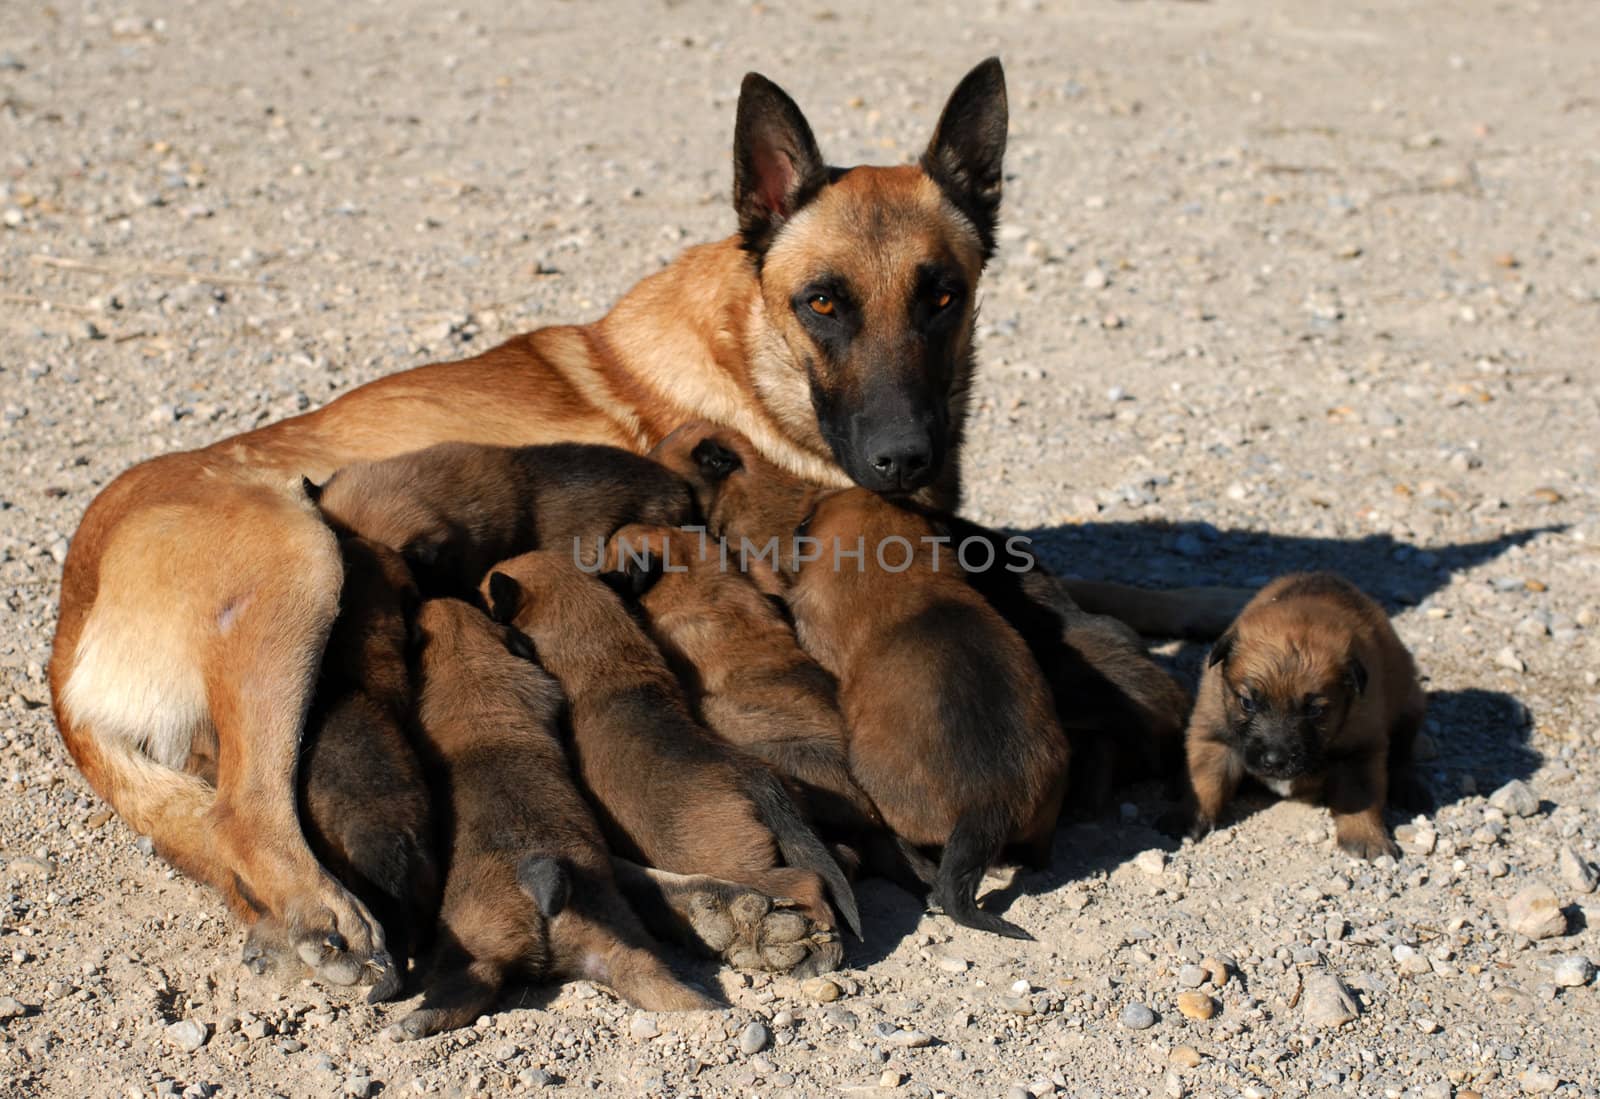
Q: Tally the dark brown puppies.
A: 9